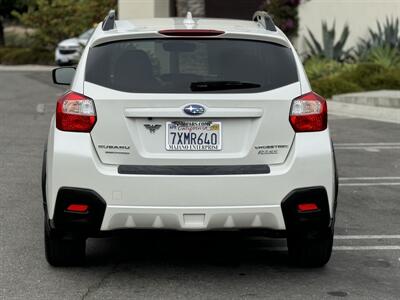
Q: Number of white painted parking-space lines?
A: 6